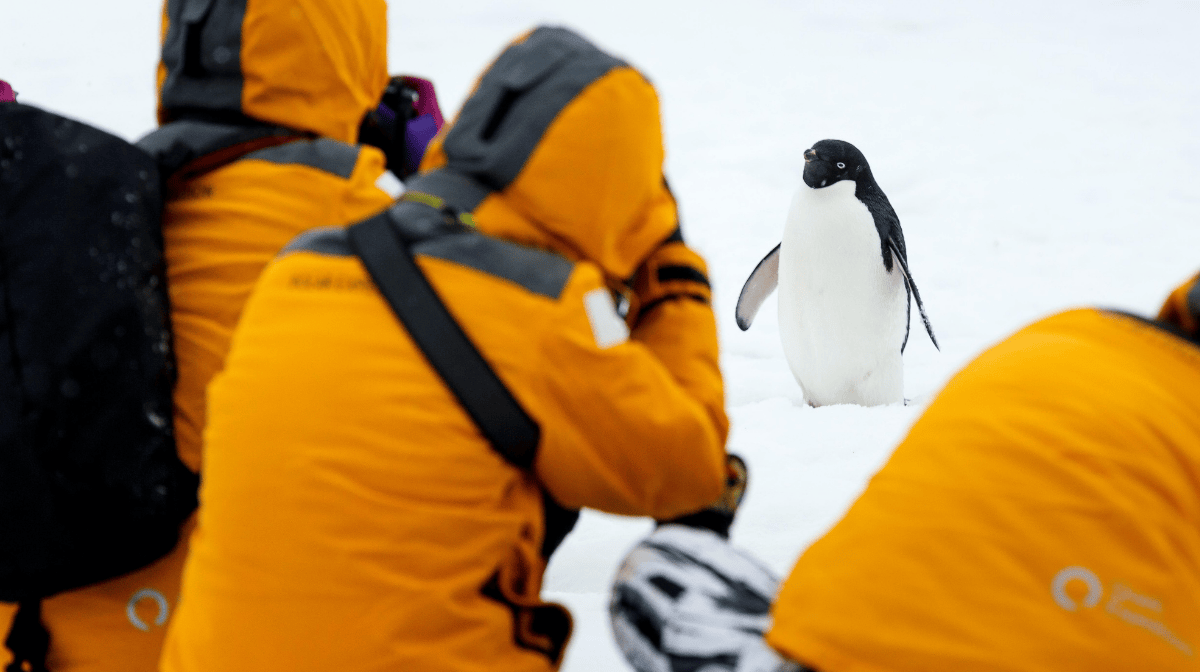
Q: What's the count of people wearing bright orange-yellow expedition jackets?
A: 3